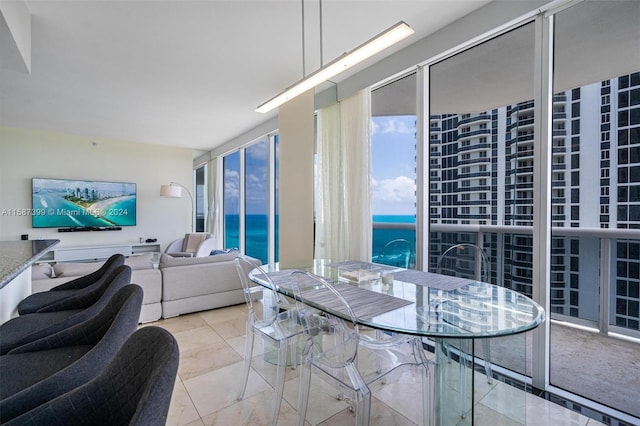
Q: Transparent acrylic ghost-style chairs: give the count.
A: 4